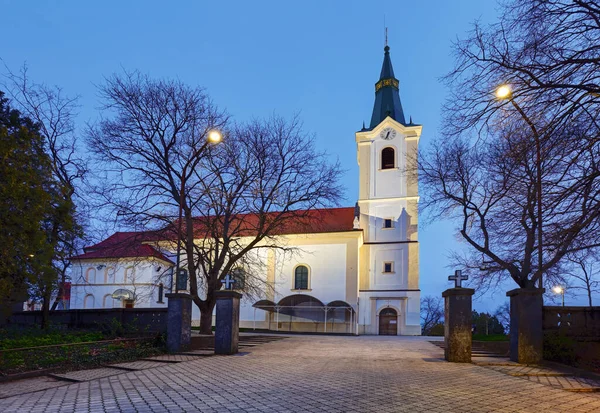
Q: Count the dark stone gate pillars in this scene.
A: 4